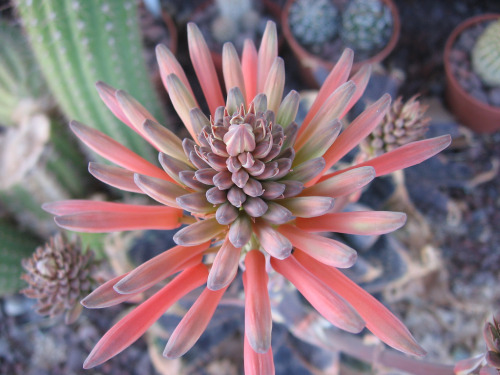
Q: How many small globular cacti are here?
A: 3